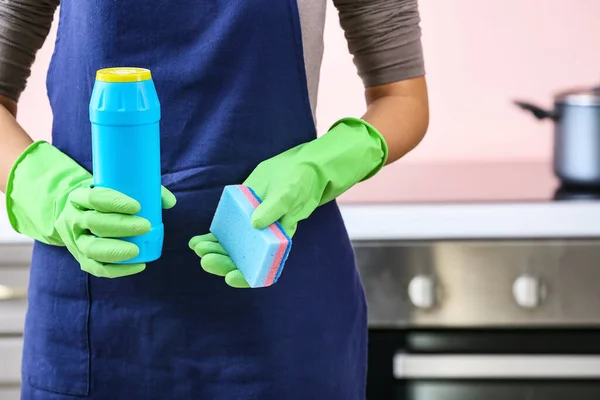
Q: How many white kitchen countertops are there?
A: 1